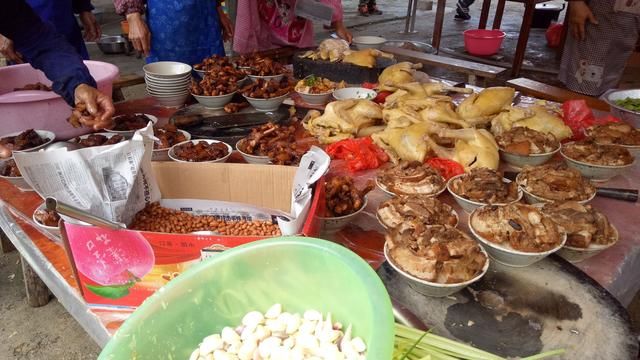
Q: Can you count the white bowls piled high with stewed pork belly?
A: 10